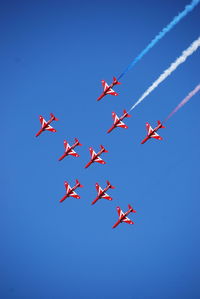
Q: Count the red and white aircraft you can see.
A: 9